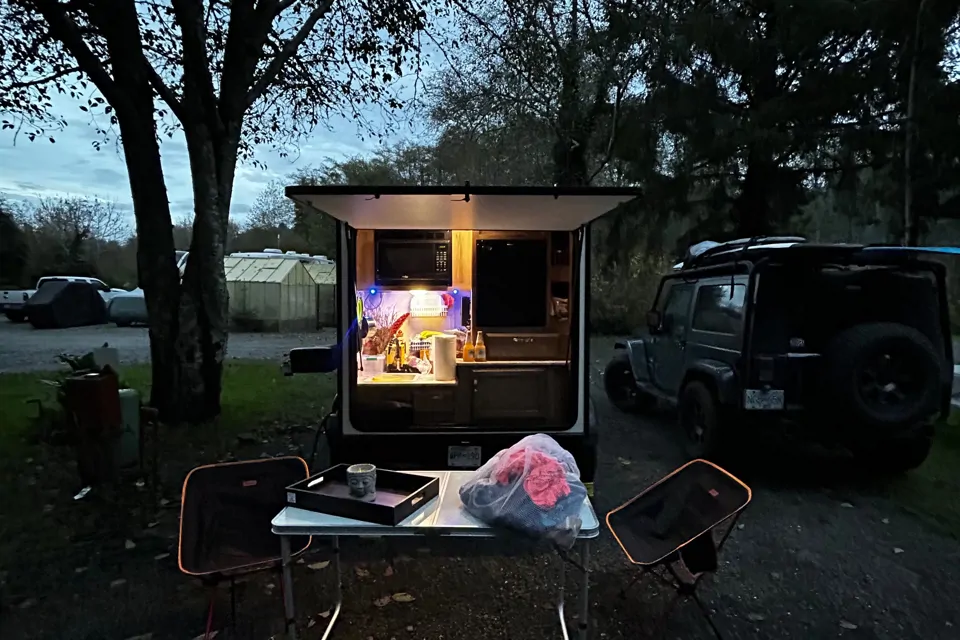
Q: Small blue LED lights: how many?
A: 2